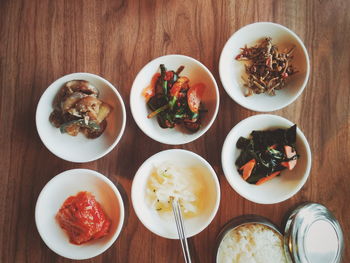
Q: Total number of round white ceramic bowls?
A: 6